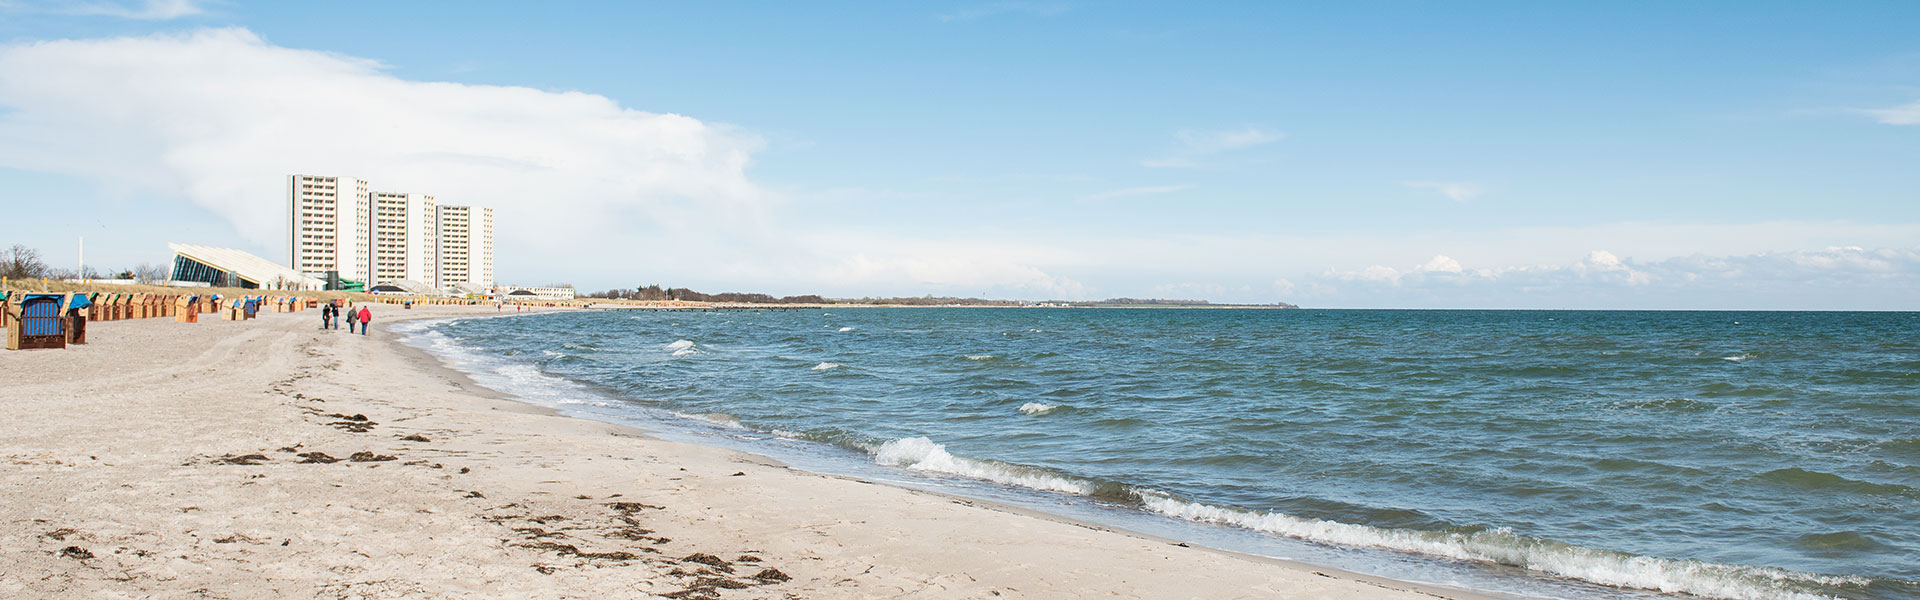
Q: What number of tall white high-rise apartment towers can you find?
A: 3